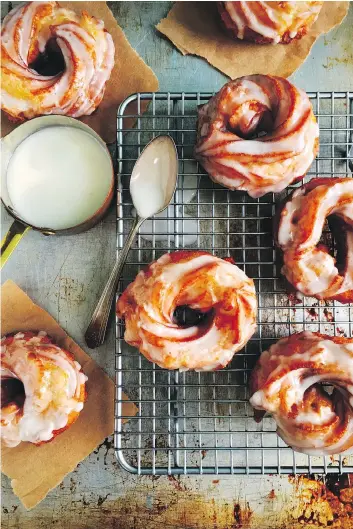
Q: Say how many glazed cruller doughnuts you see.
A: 7